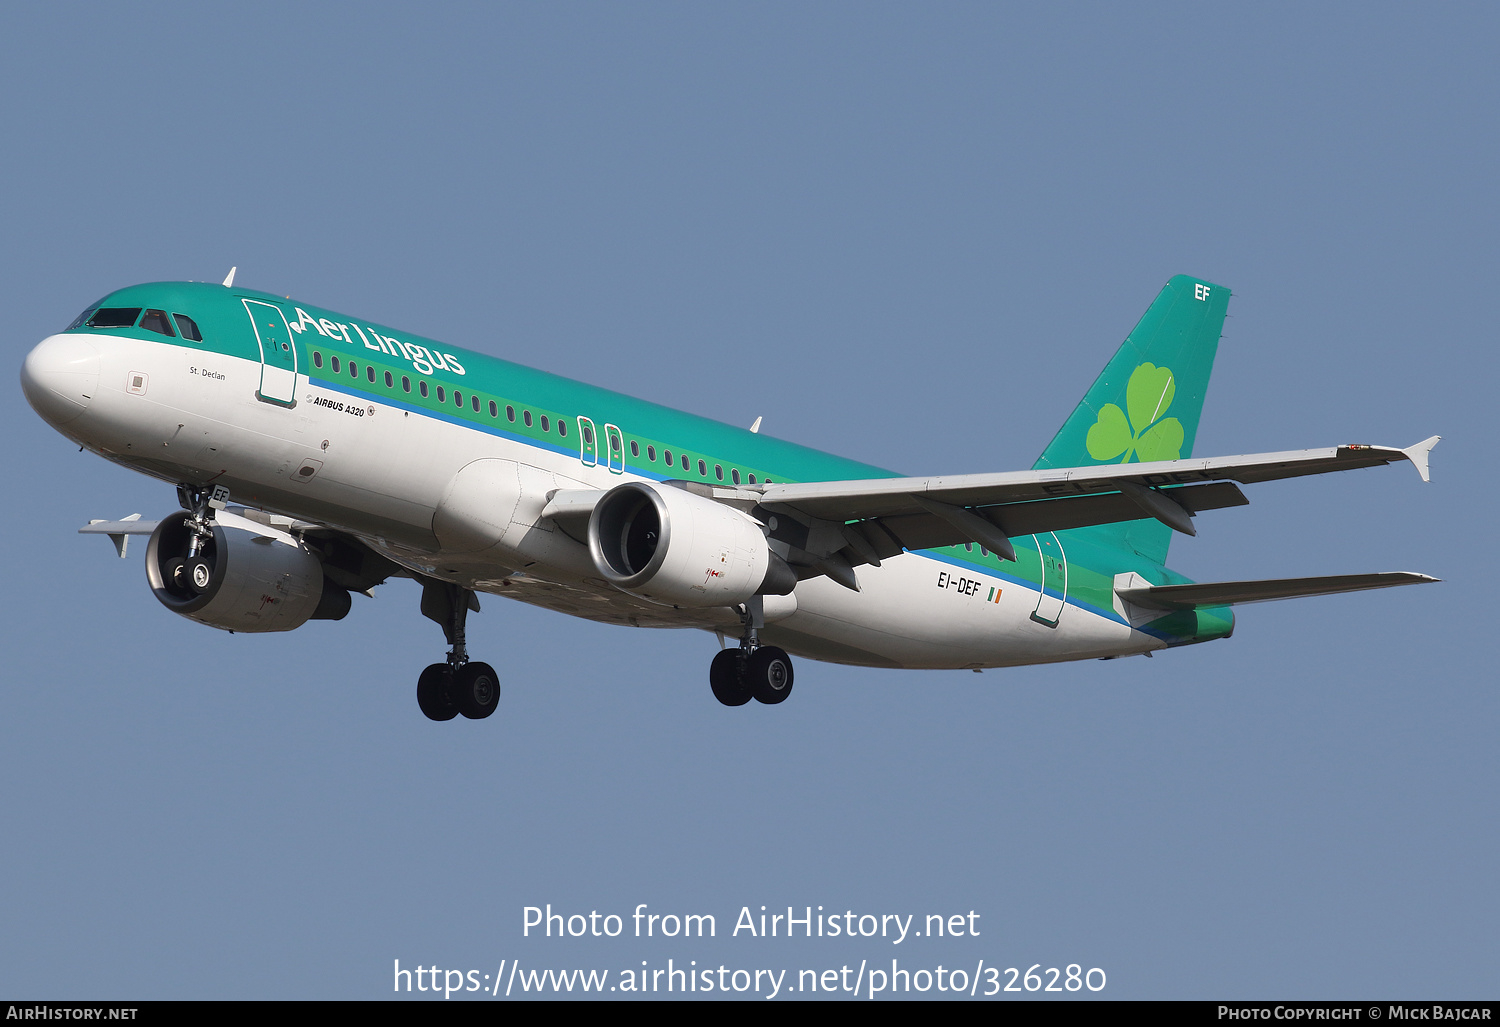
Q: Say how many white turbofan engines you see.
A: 2